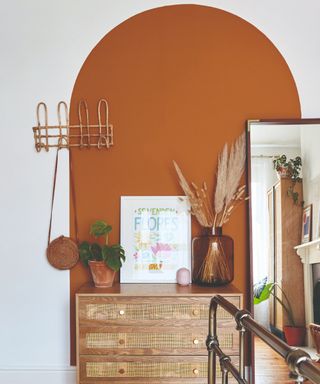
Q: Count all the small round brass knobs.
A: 6